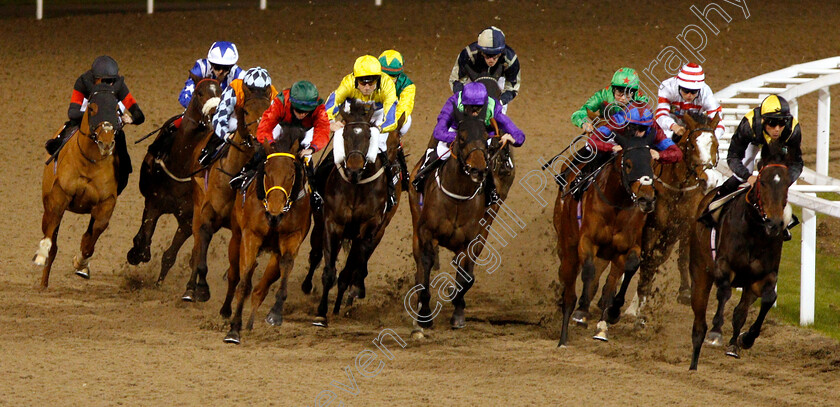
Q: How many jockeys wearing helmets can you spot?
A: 12